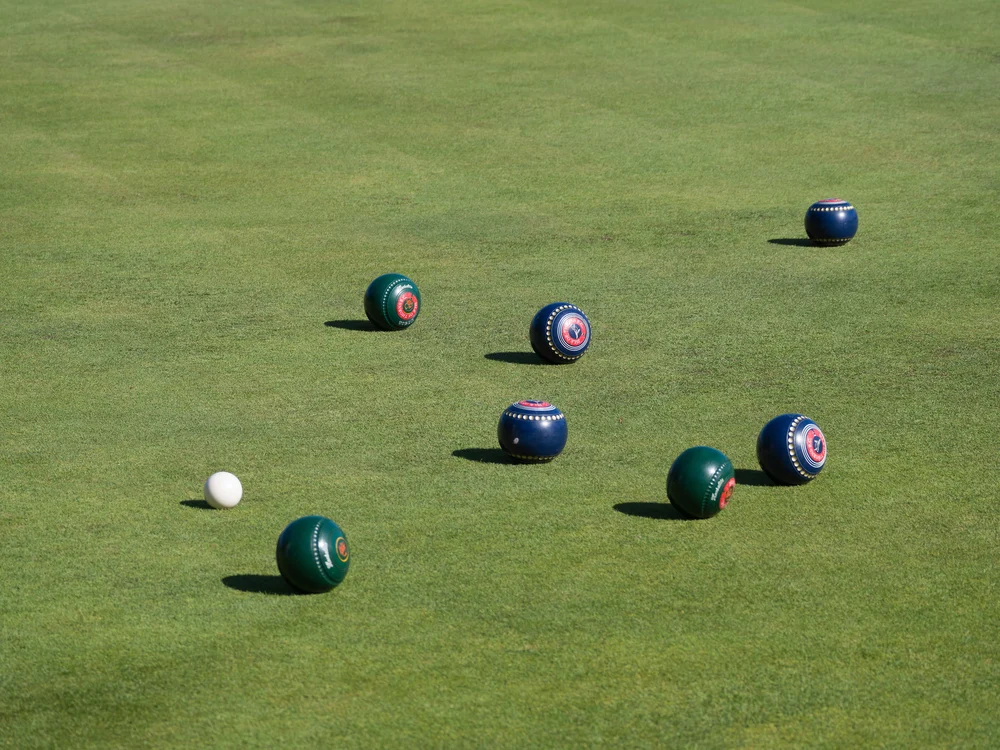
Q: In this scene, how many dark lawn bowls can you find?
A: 7